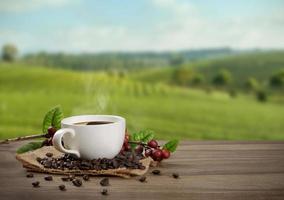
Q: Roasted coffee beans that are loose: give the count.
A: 13